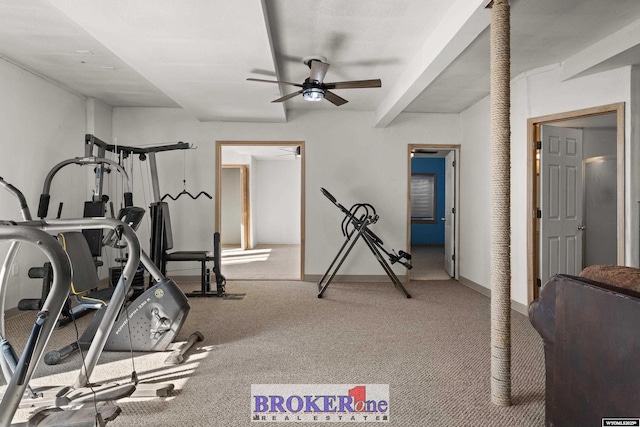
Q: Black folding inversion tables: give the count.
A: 1